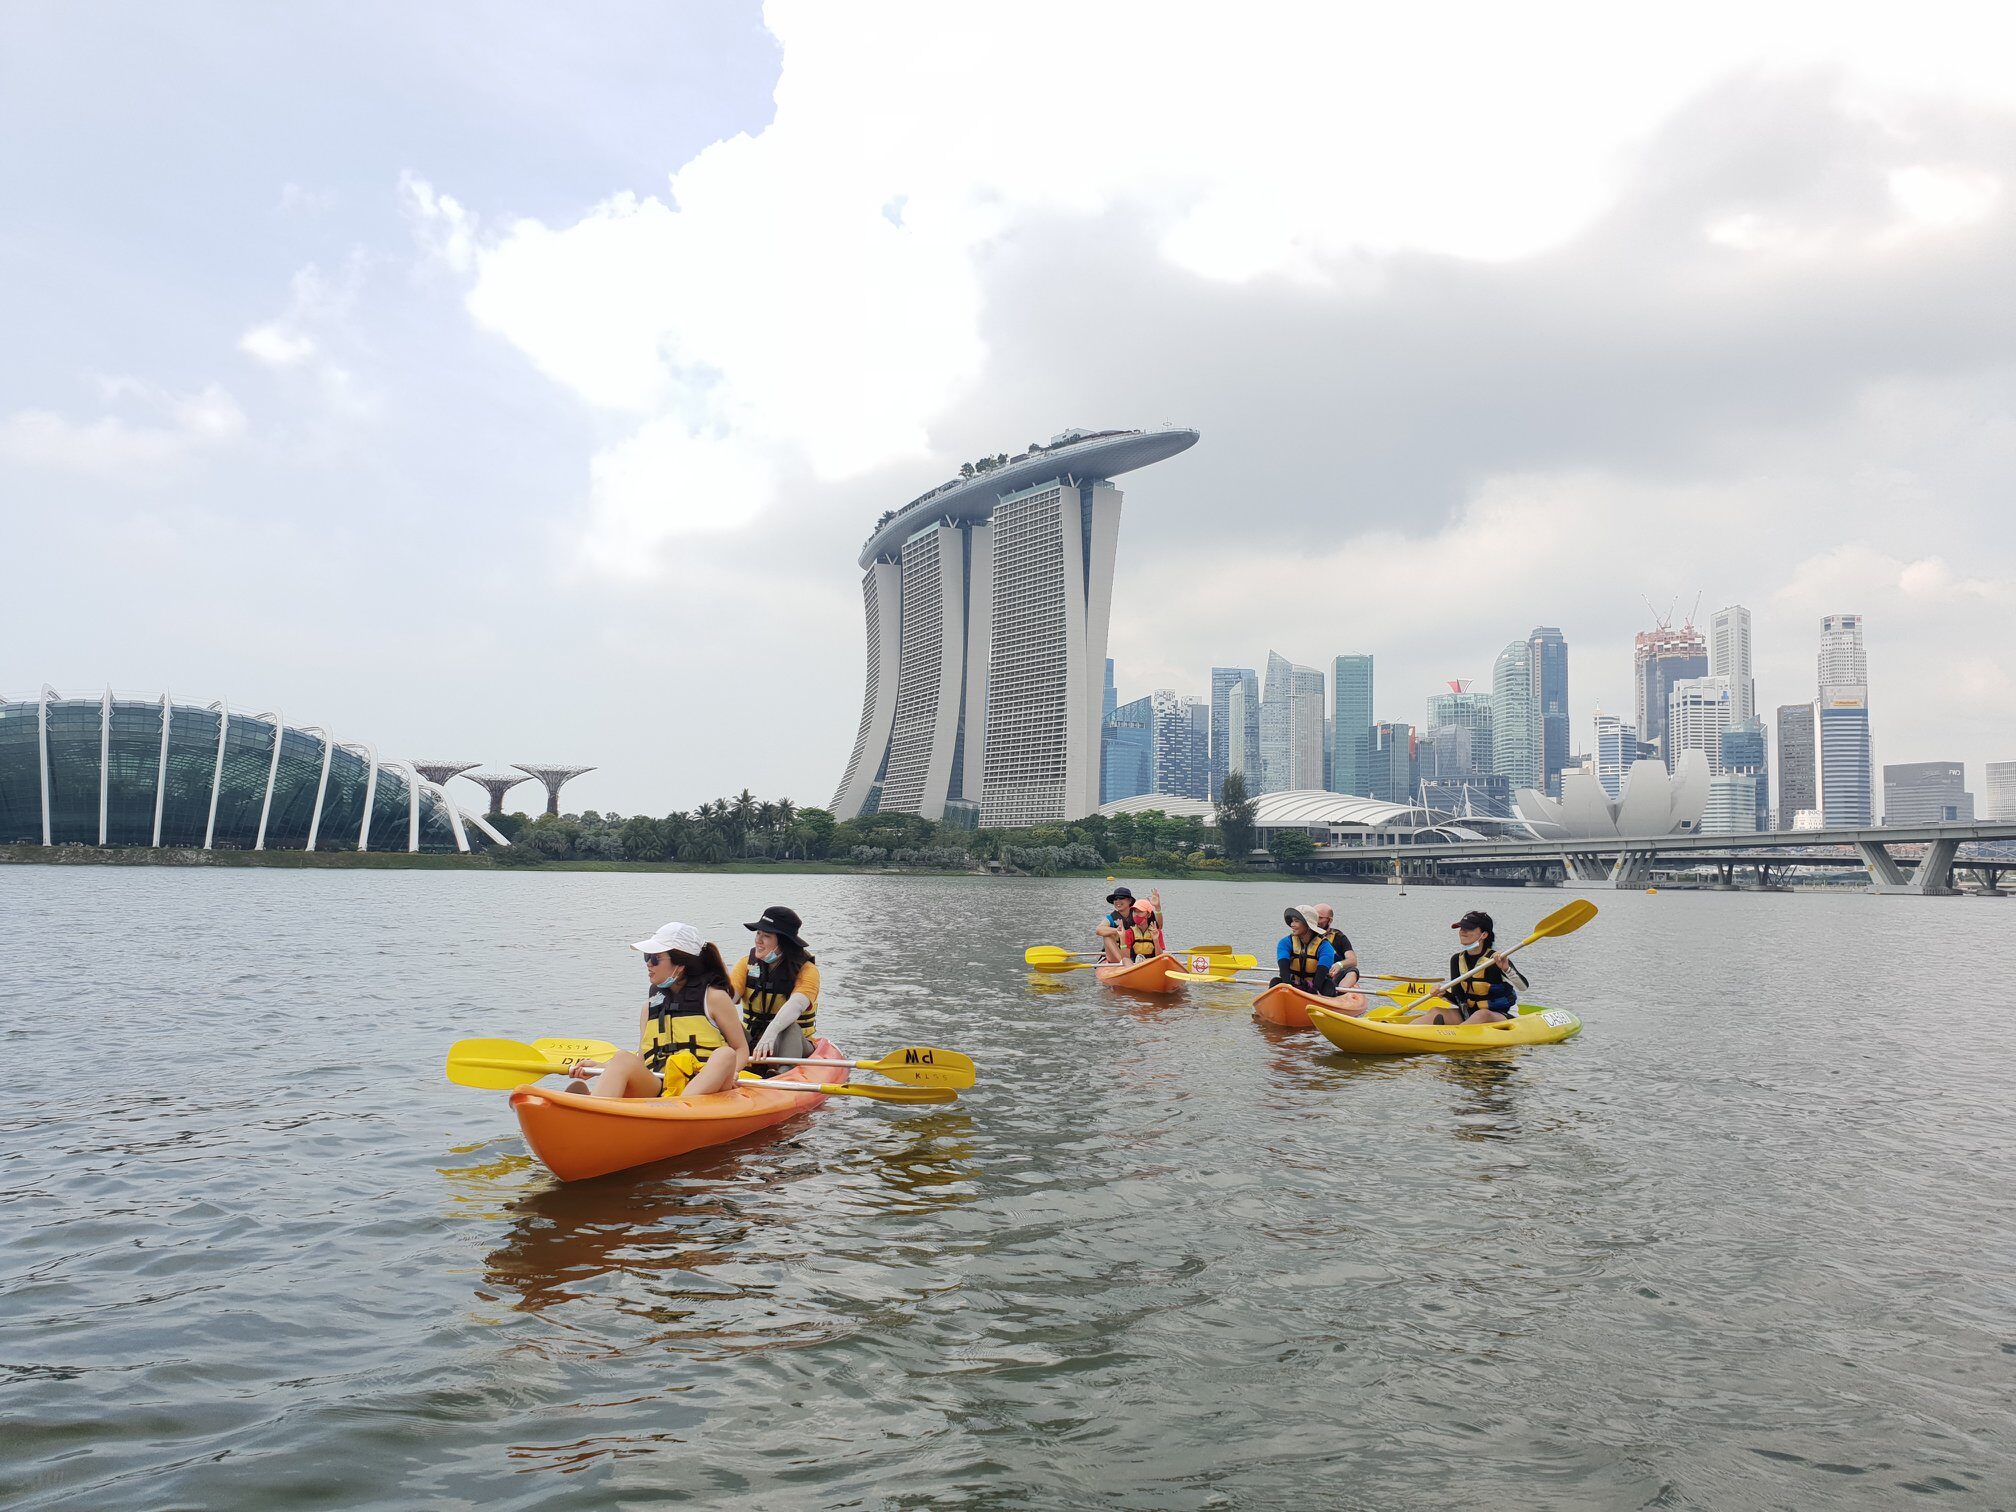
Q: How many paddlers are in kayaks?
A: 7